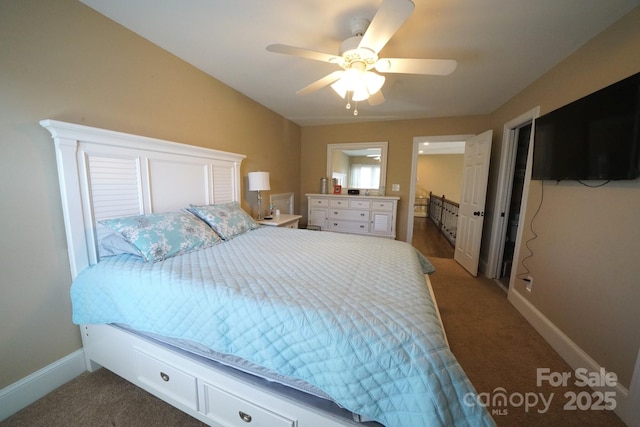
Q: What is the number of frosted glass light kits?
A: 1